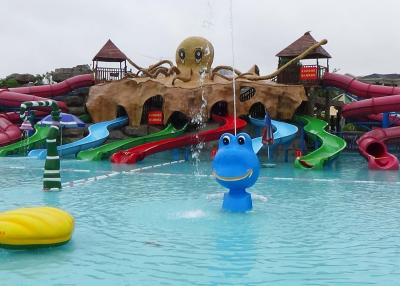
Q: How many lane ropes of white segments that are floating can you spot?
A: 2